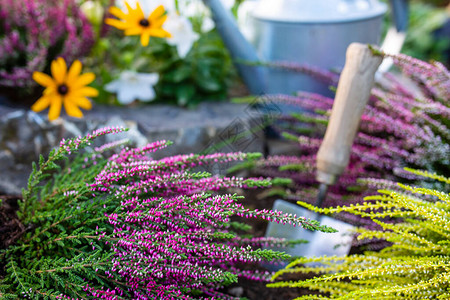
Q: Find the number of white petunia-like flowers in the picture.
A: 2